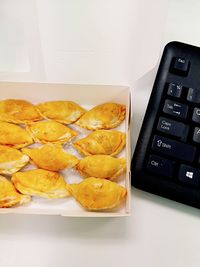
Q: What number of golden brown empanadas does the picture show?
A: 12